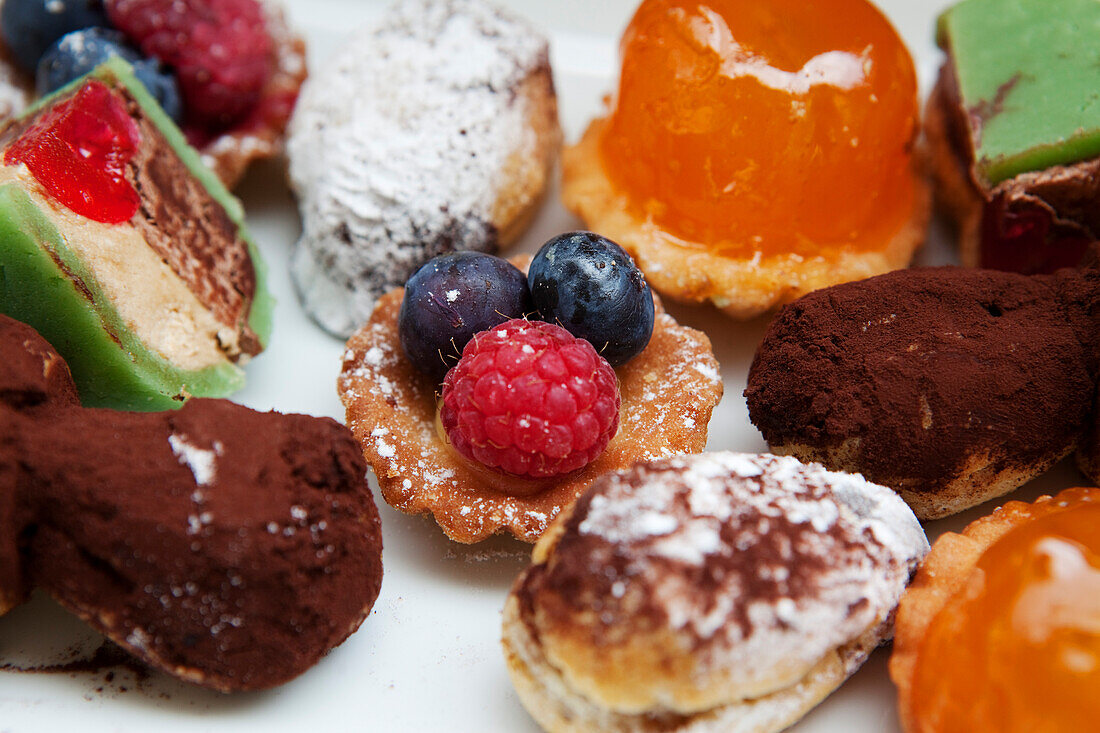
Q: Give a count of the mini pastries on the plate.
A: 10